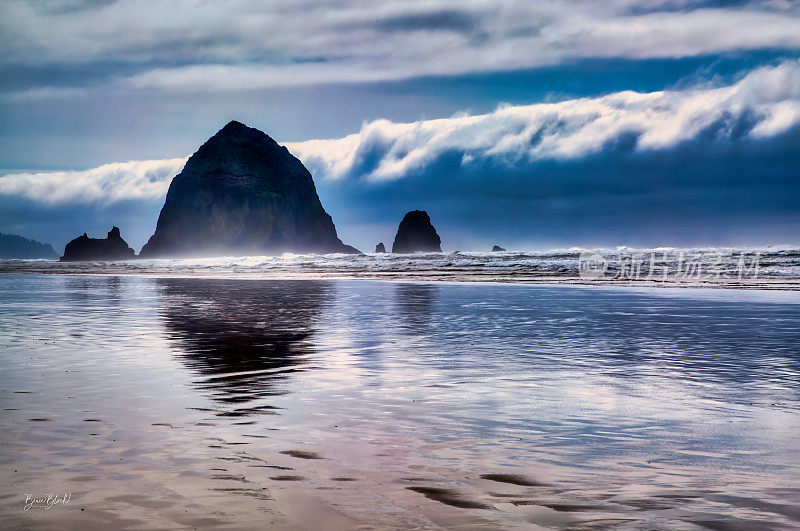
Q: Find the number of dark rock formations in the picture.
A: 5